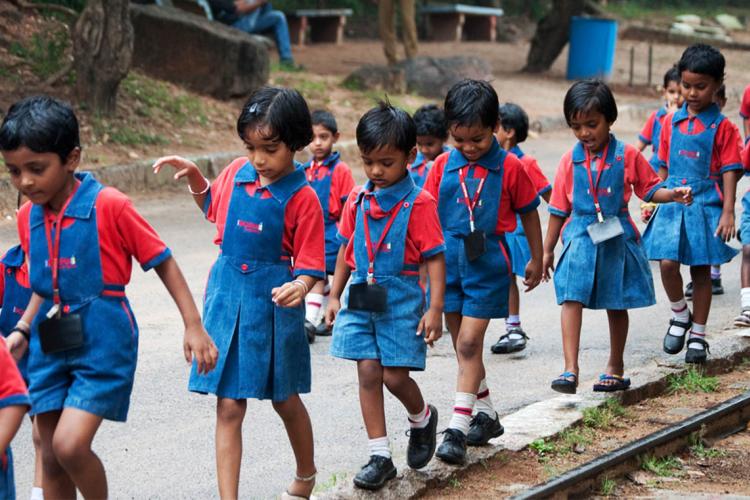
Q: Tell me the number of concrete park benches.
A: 2